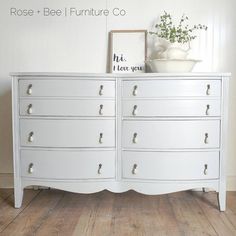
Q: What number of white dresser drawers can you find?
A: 8